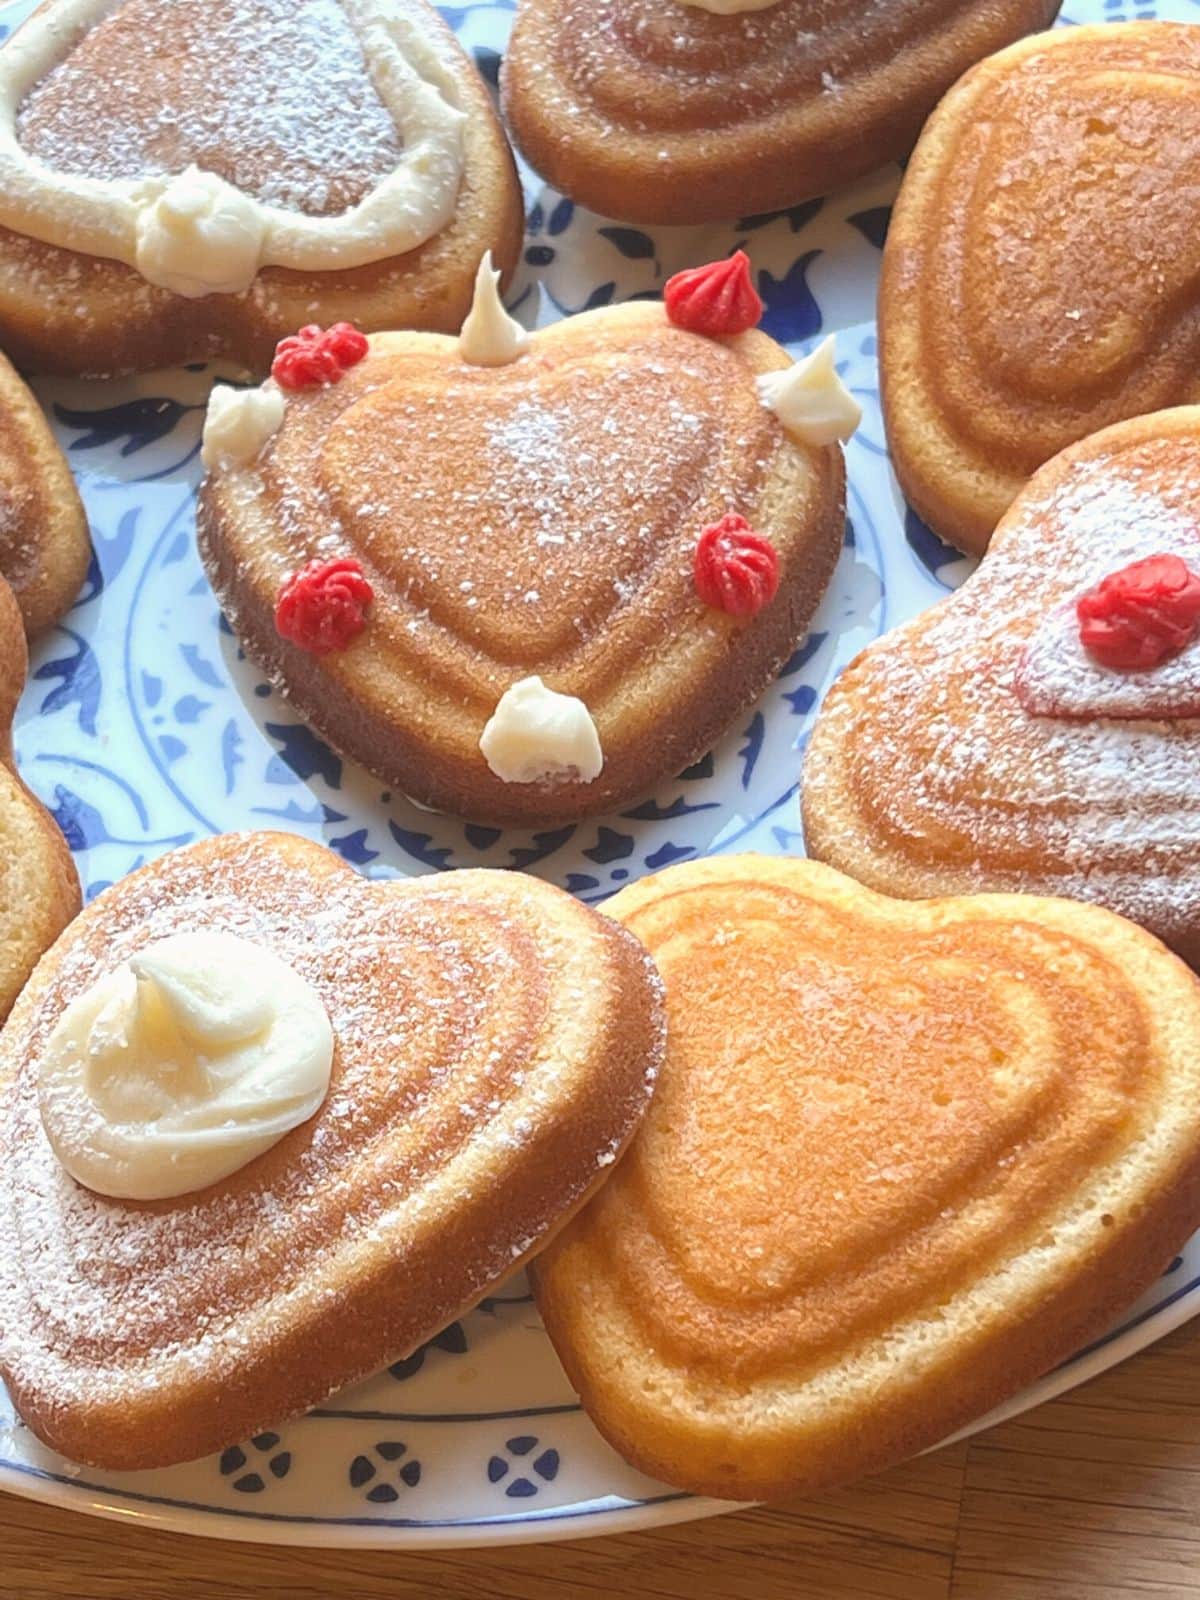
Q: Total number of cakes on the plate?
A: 9